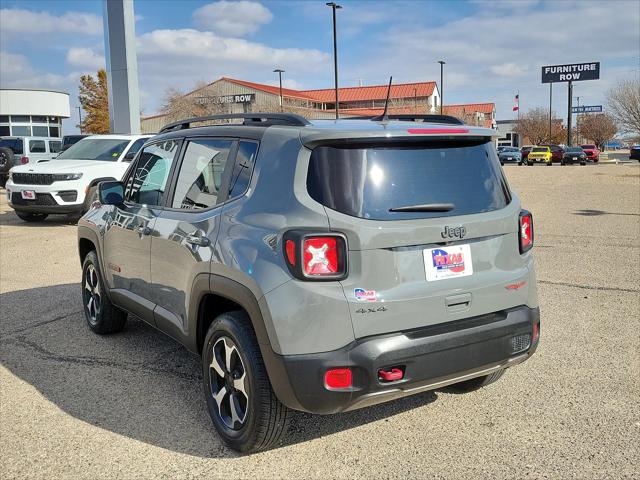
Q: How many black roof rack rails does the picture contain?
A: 2